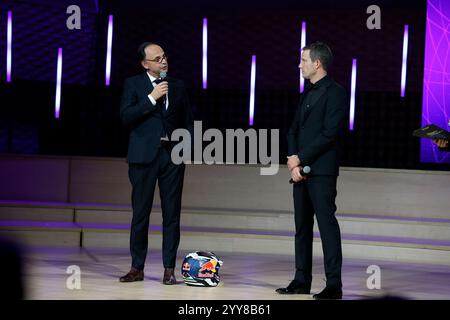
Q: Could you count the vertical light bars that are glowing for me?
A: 8